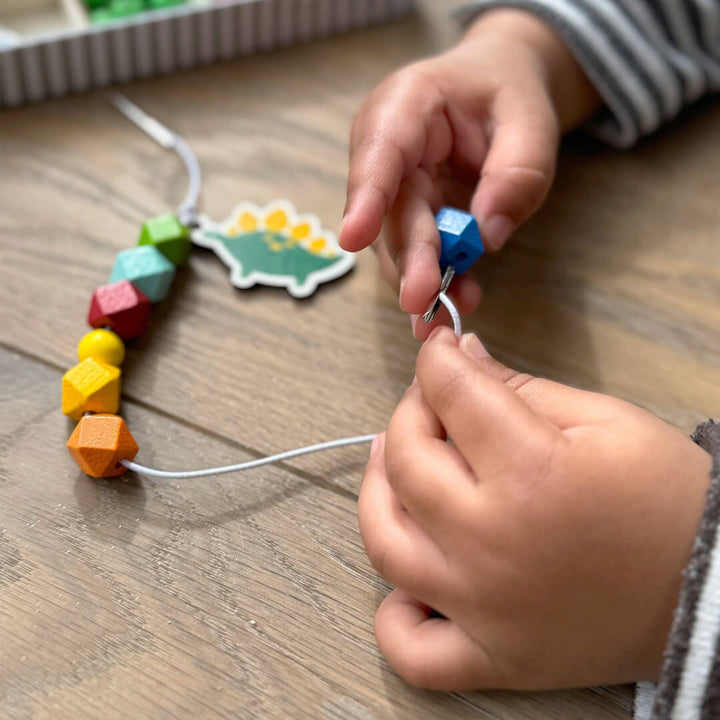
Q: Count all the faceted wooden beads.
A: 6